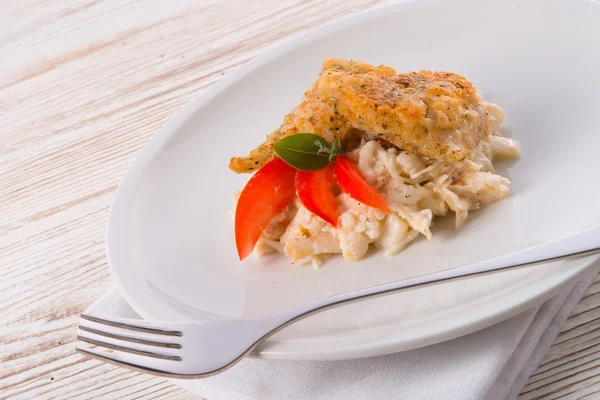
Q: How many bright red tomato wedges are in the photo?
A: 3